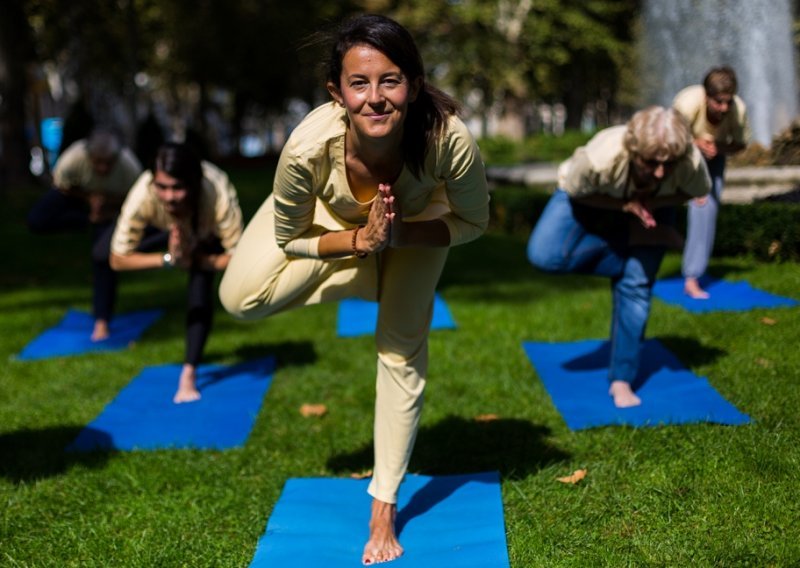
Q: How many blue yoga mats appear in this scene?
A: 6